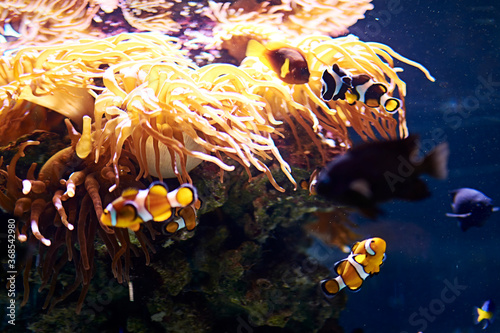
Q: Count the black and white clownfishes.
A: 2